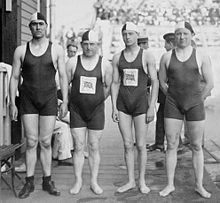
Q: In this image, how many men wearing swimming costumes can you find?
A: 4